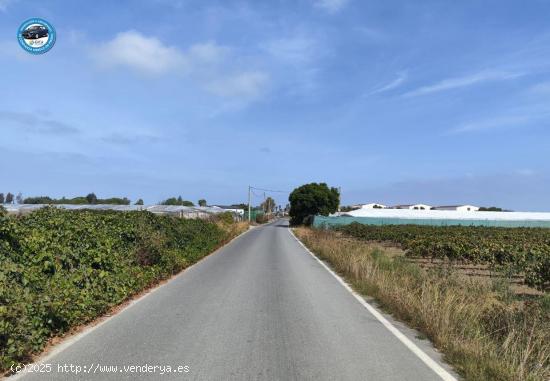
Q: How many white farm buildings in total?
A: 3